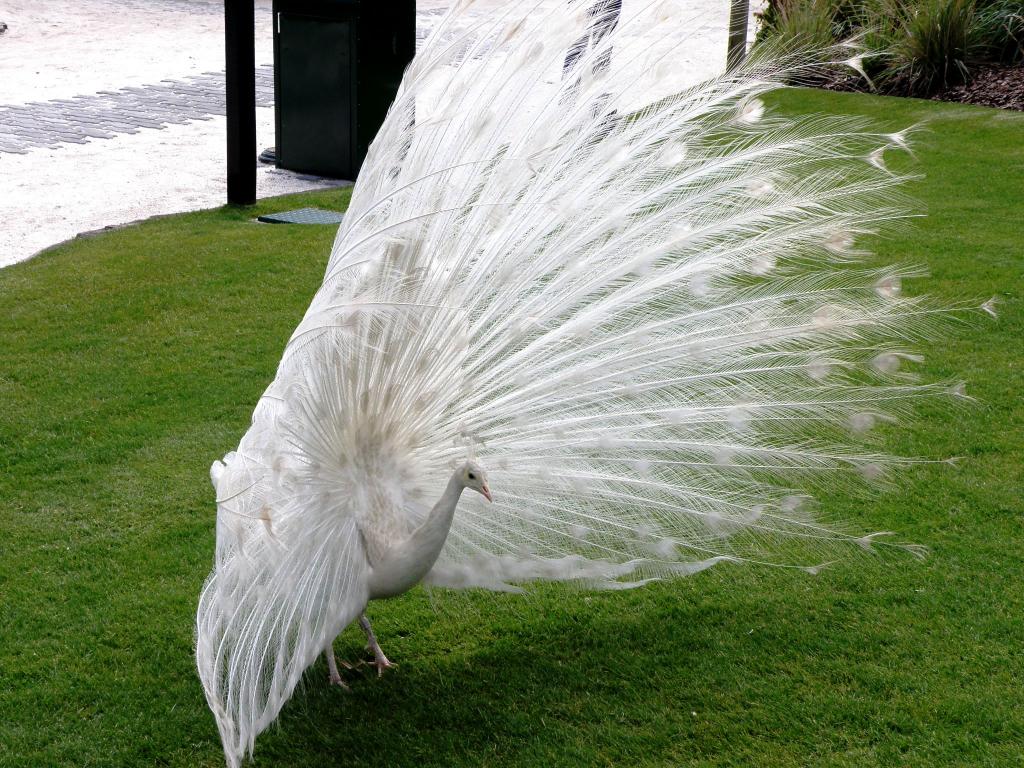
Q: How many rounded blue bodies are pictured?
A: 0